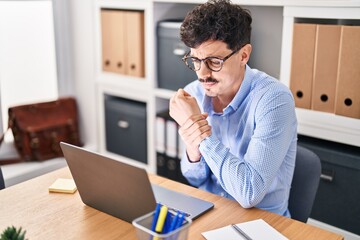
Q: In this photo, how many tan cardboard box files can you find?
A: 6